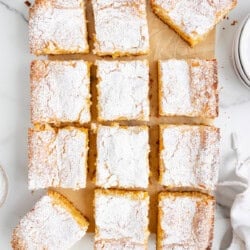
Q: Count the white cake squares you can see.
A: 12